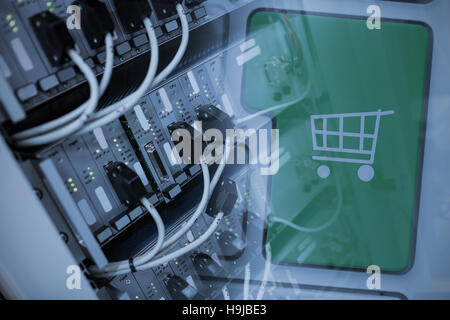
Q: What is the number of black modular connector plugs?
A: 11